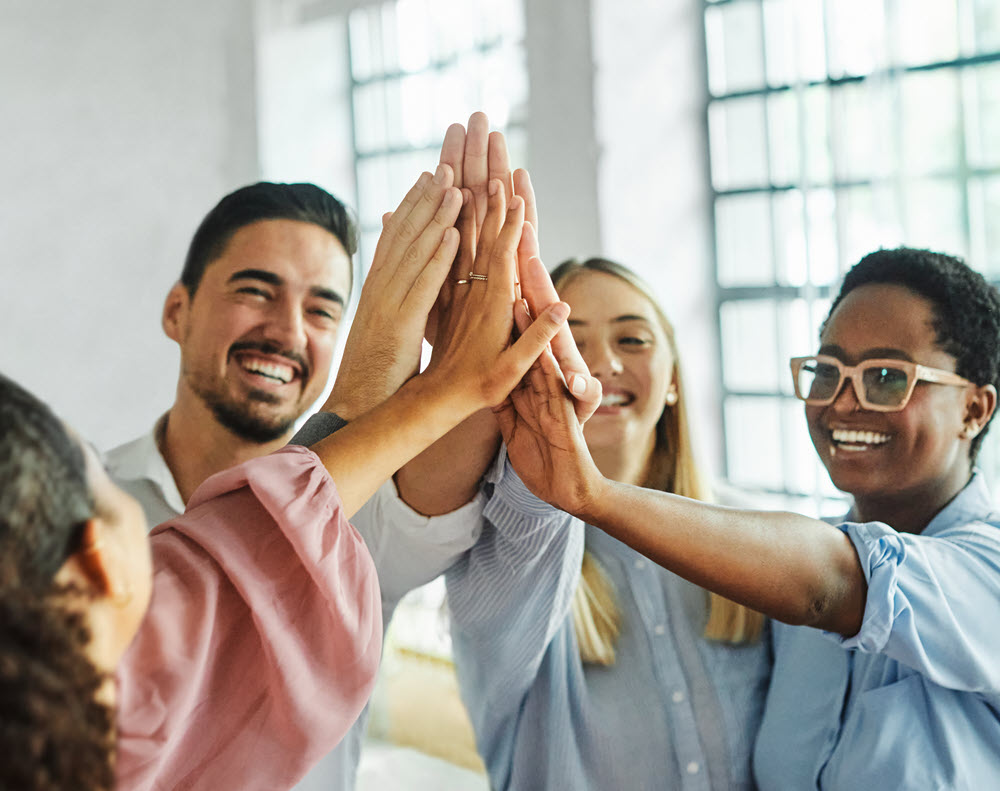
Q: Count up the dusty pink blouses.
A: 1